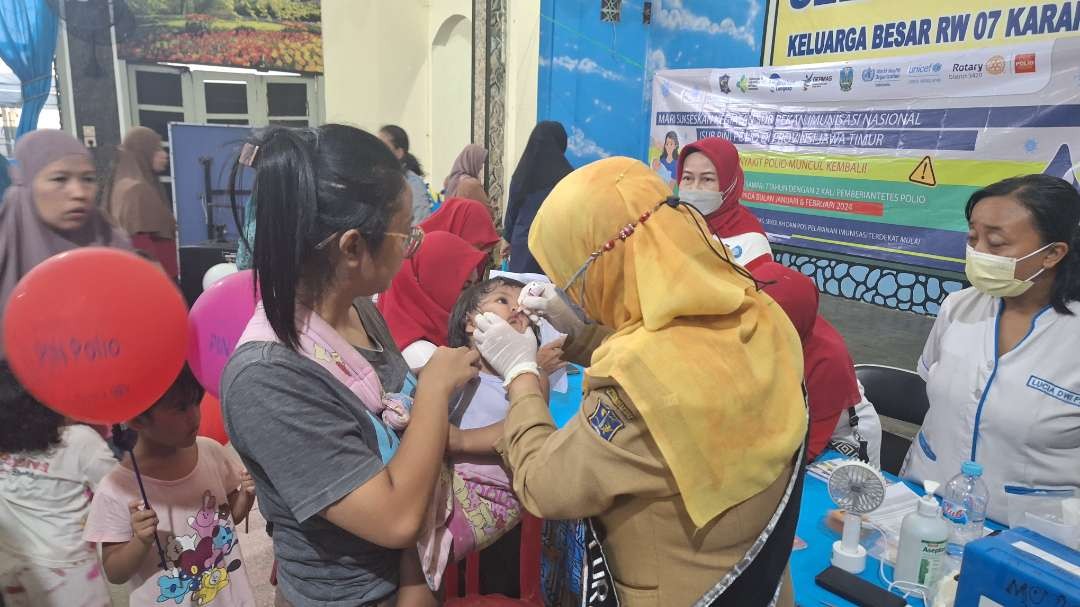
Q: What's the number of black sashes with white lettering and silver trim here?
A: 1